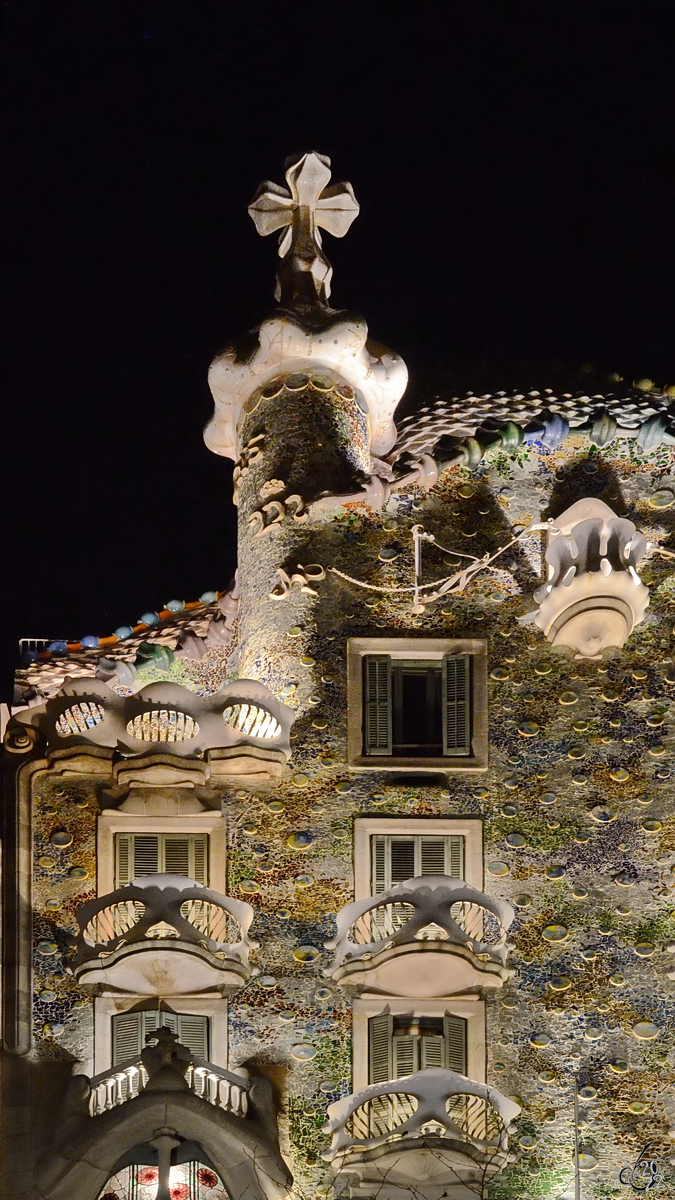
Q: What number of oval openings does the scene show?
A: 9